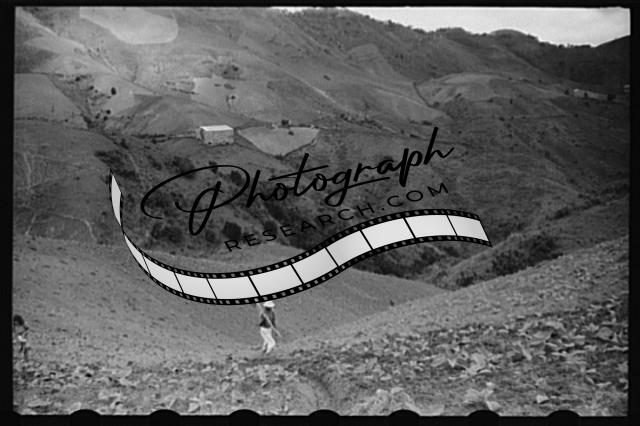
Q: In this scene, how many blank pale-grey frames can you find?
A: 11